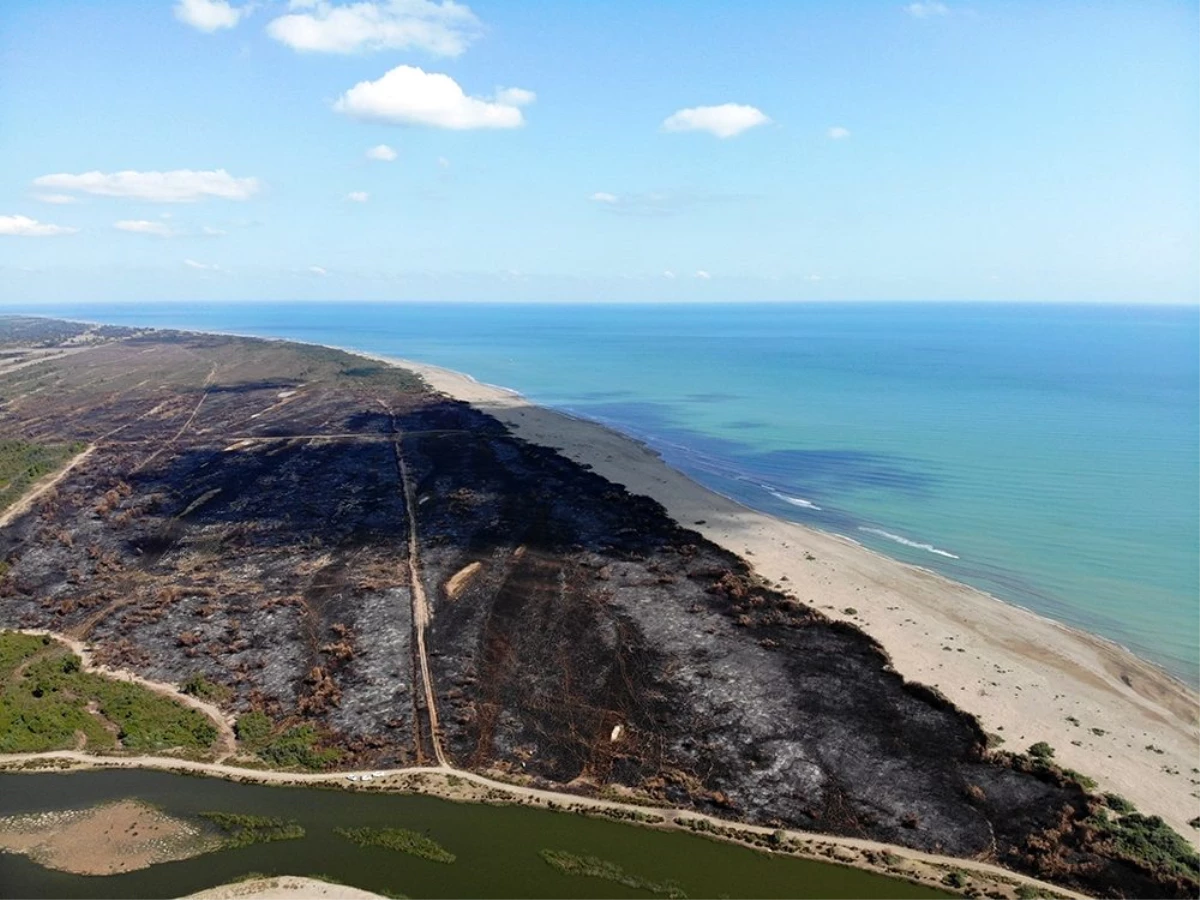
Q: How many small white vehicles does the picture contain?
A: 3